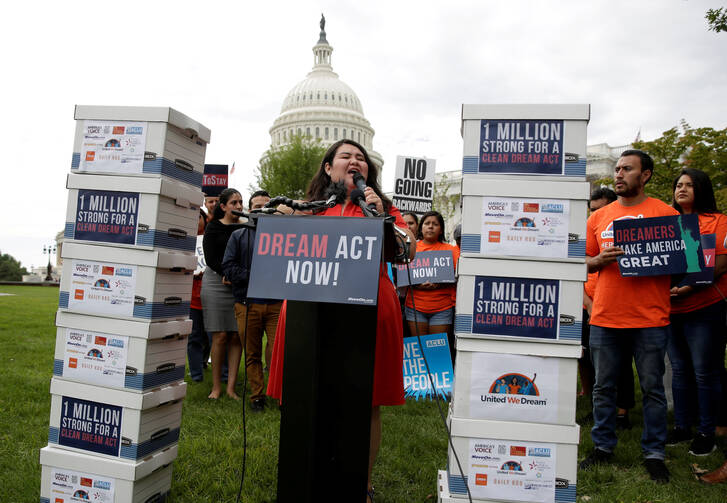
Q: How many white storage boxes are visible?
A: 12